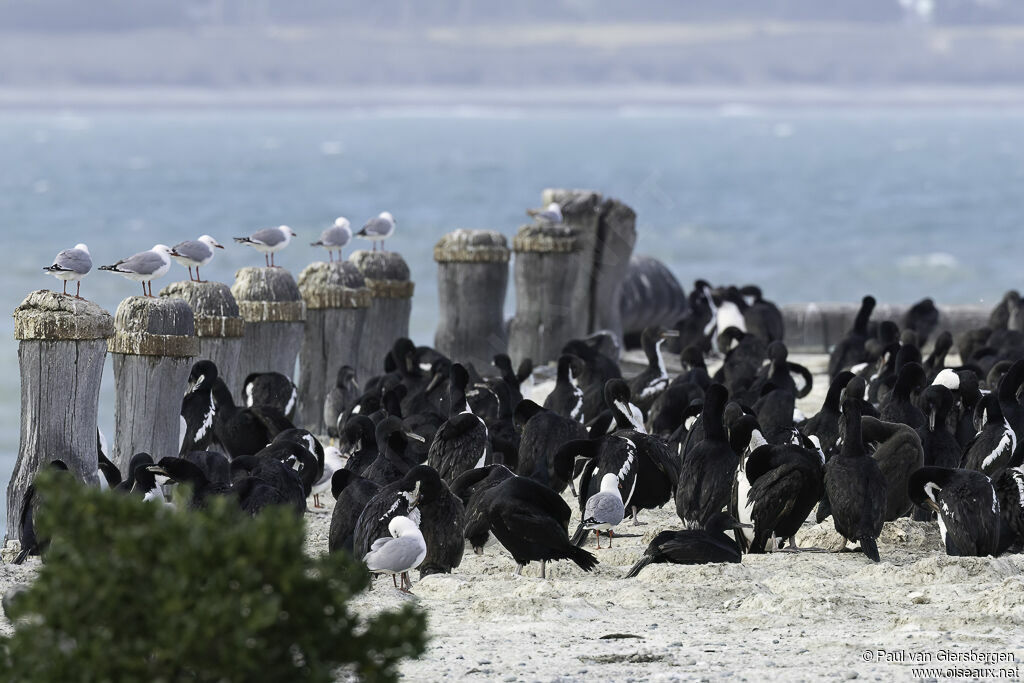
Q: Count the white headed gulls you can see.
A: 10